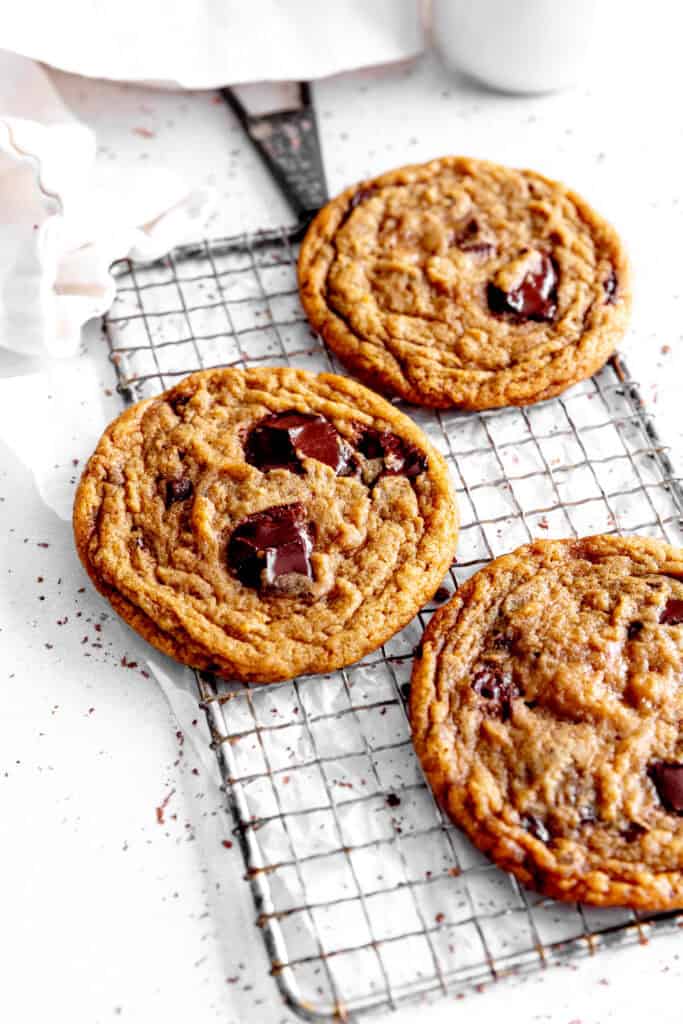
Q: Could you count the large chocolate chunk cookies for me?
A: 3